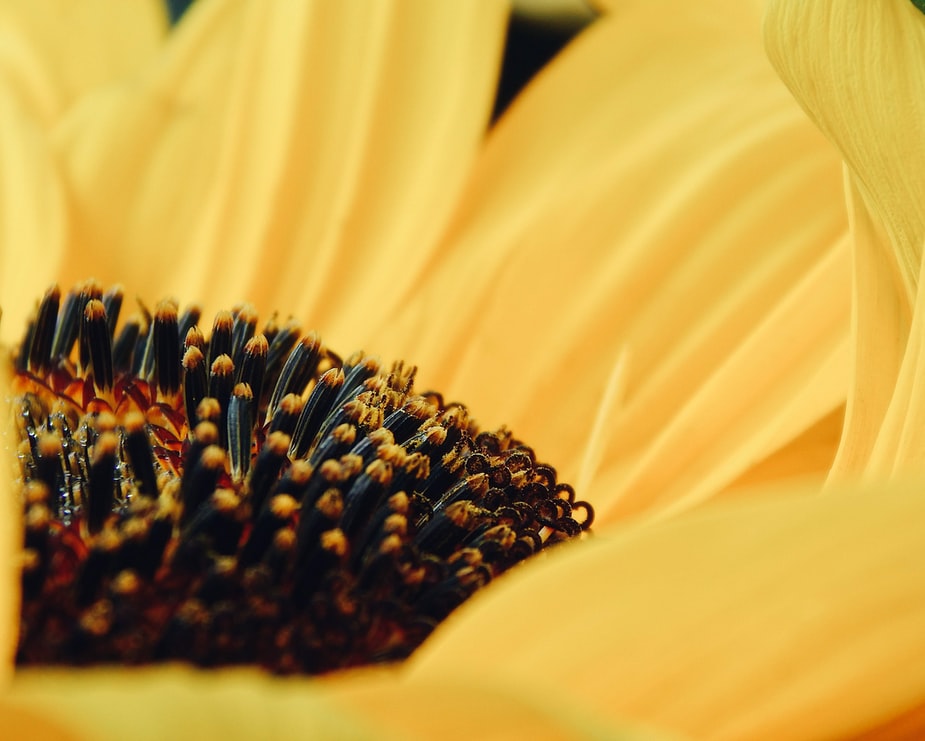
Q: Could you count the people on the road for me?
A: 0